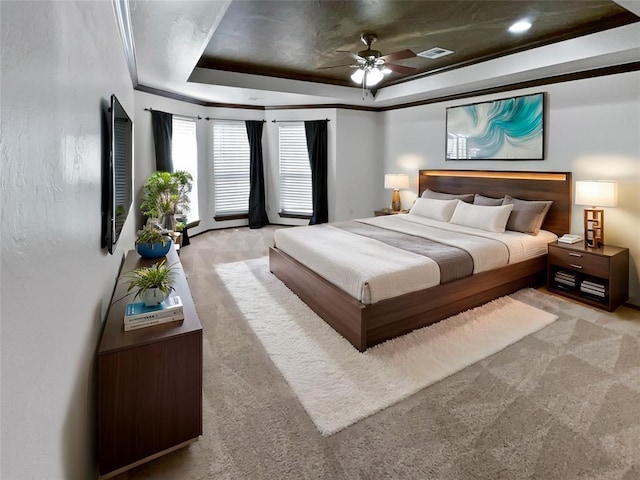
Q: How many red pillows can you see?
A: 0